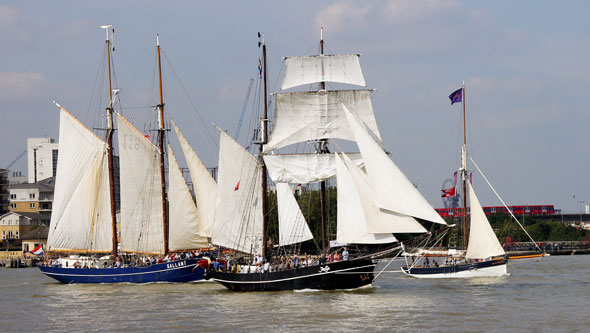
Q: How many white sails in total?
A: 13